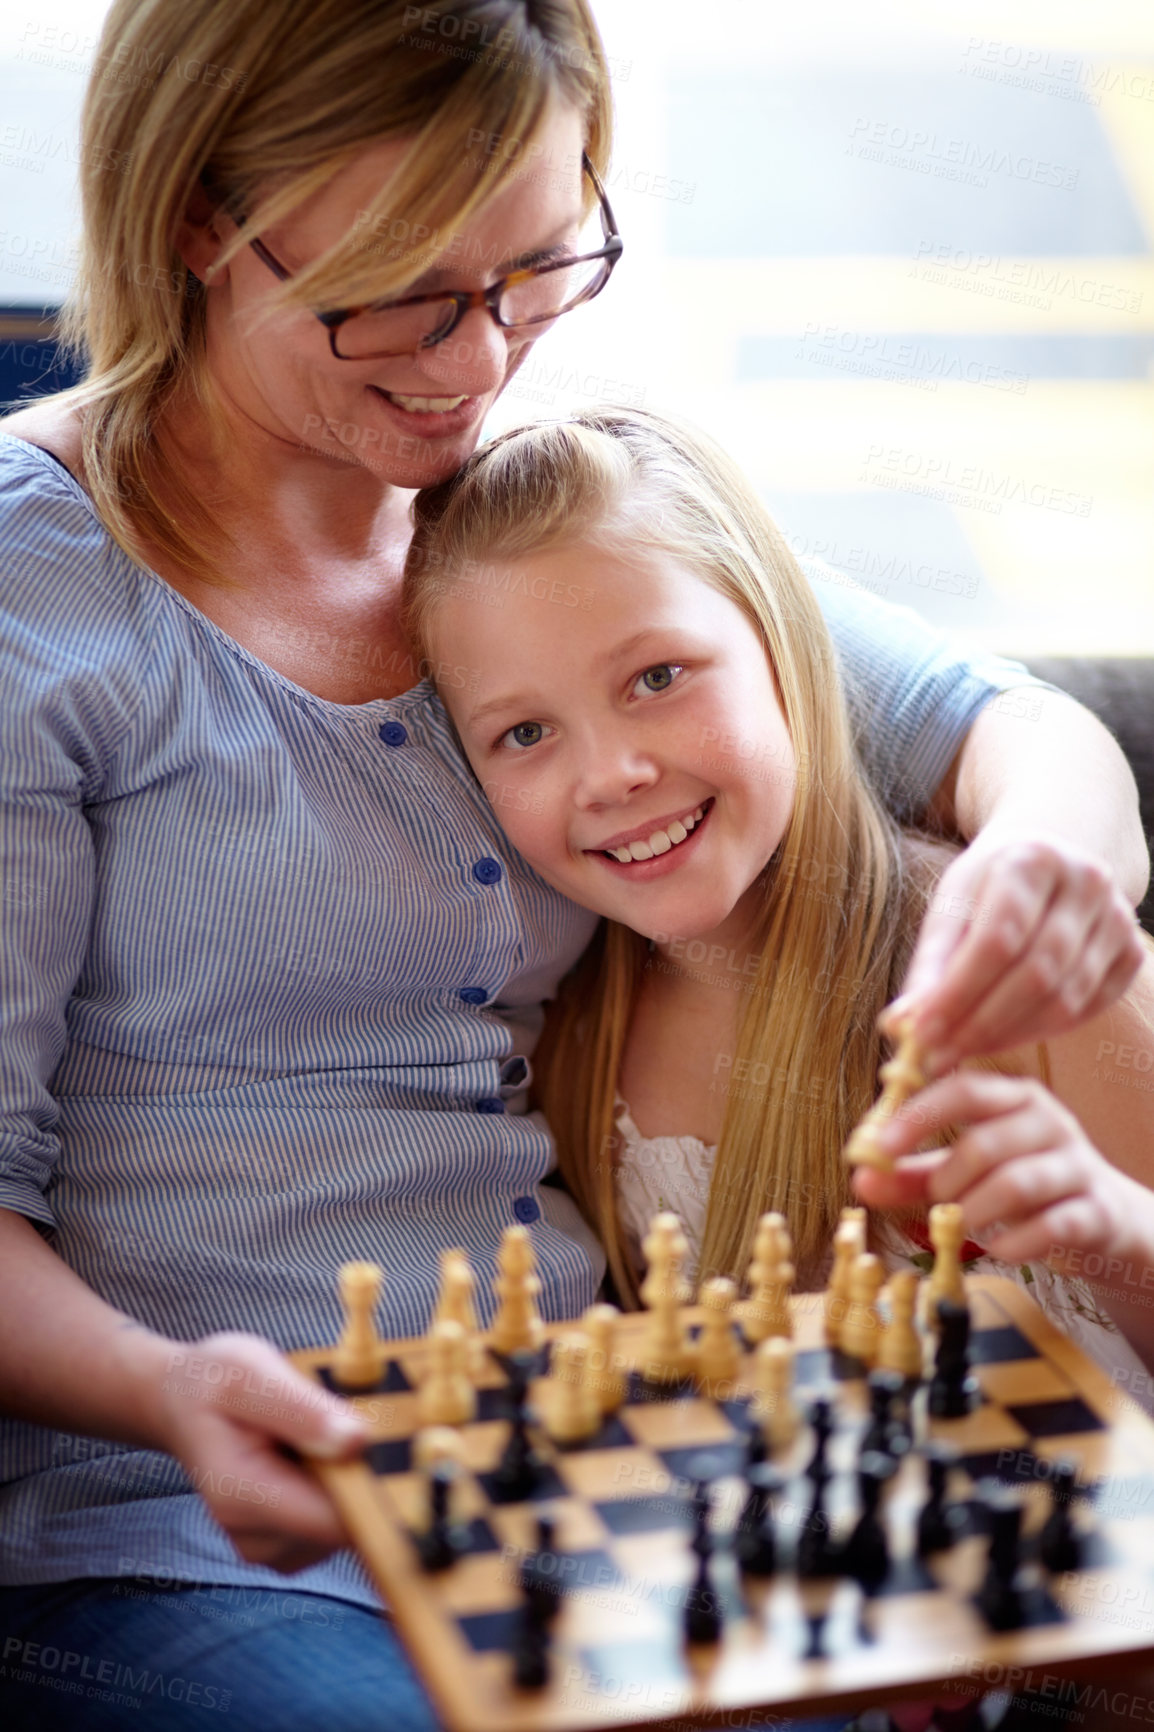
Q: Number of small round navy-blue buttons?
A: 5